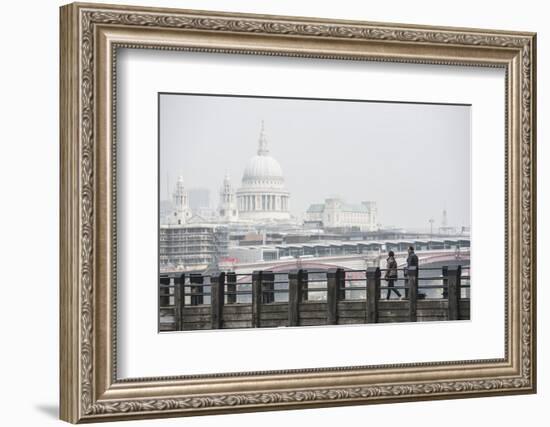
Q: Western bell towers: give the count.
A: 2